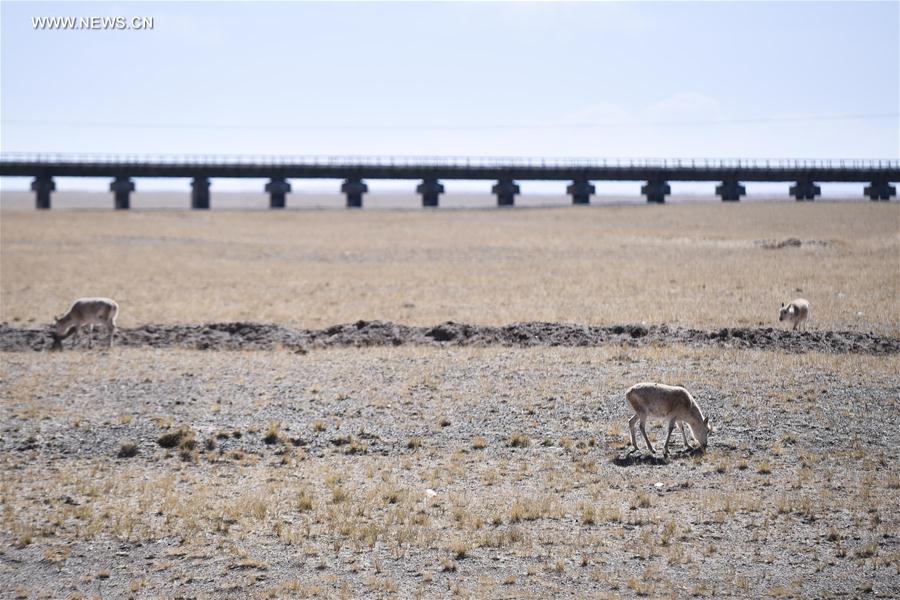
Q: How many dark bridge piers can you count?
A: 12